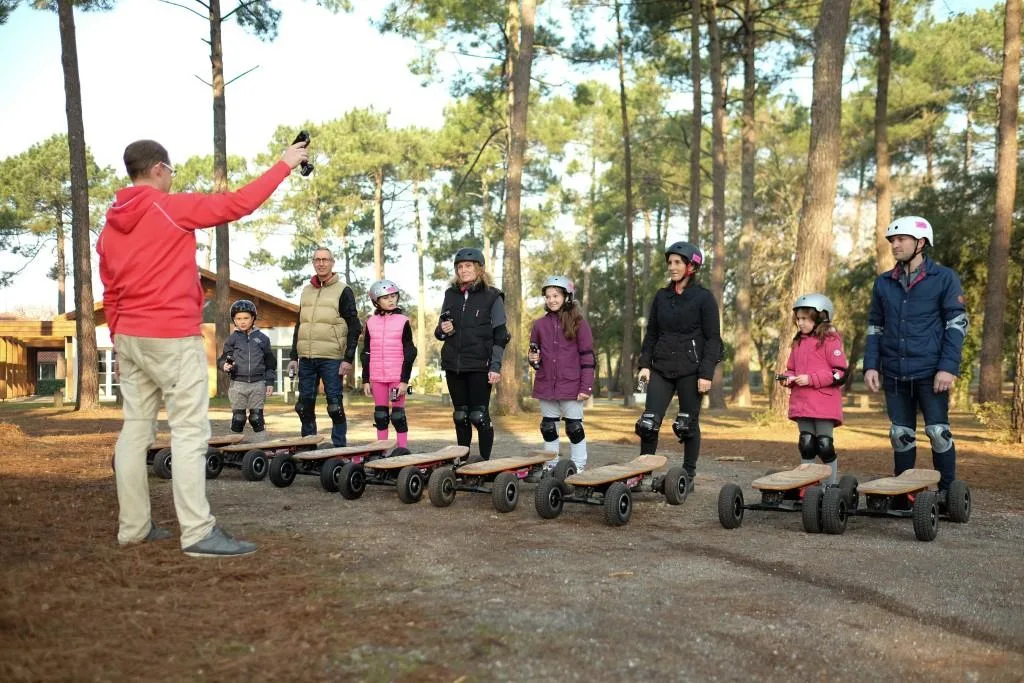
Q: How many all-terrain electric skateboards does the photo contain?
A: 8